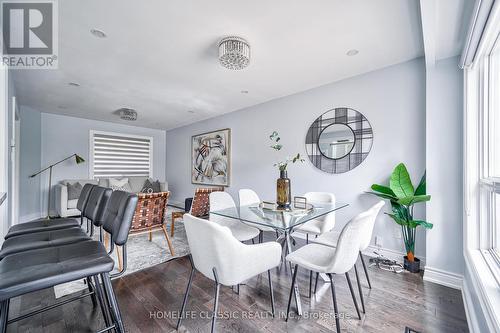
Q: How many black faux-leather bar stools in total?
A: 3